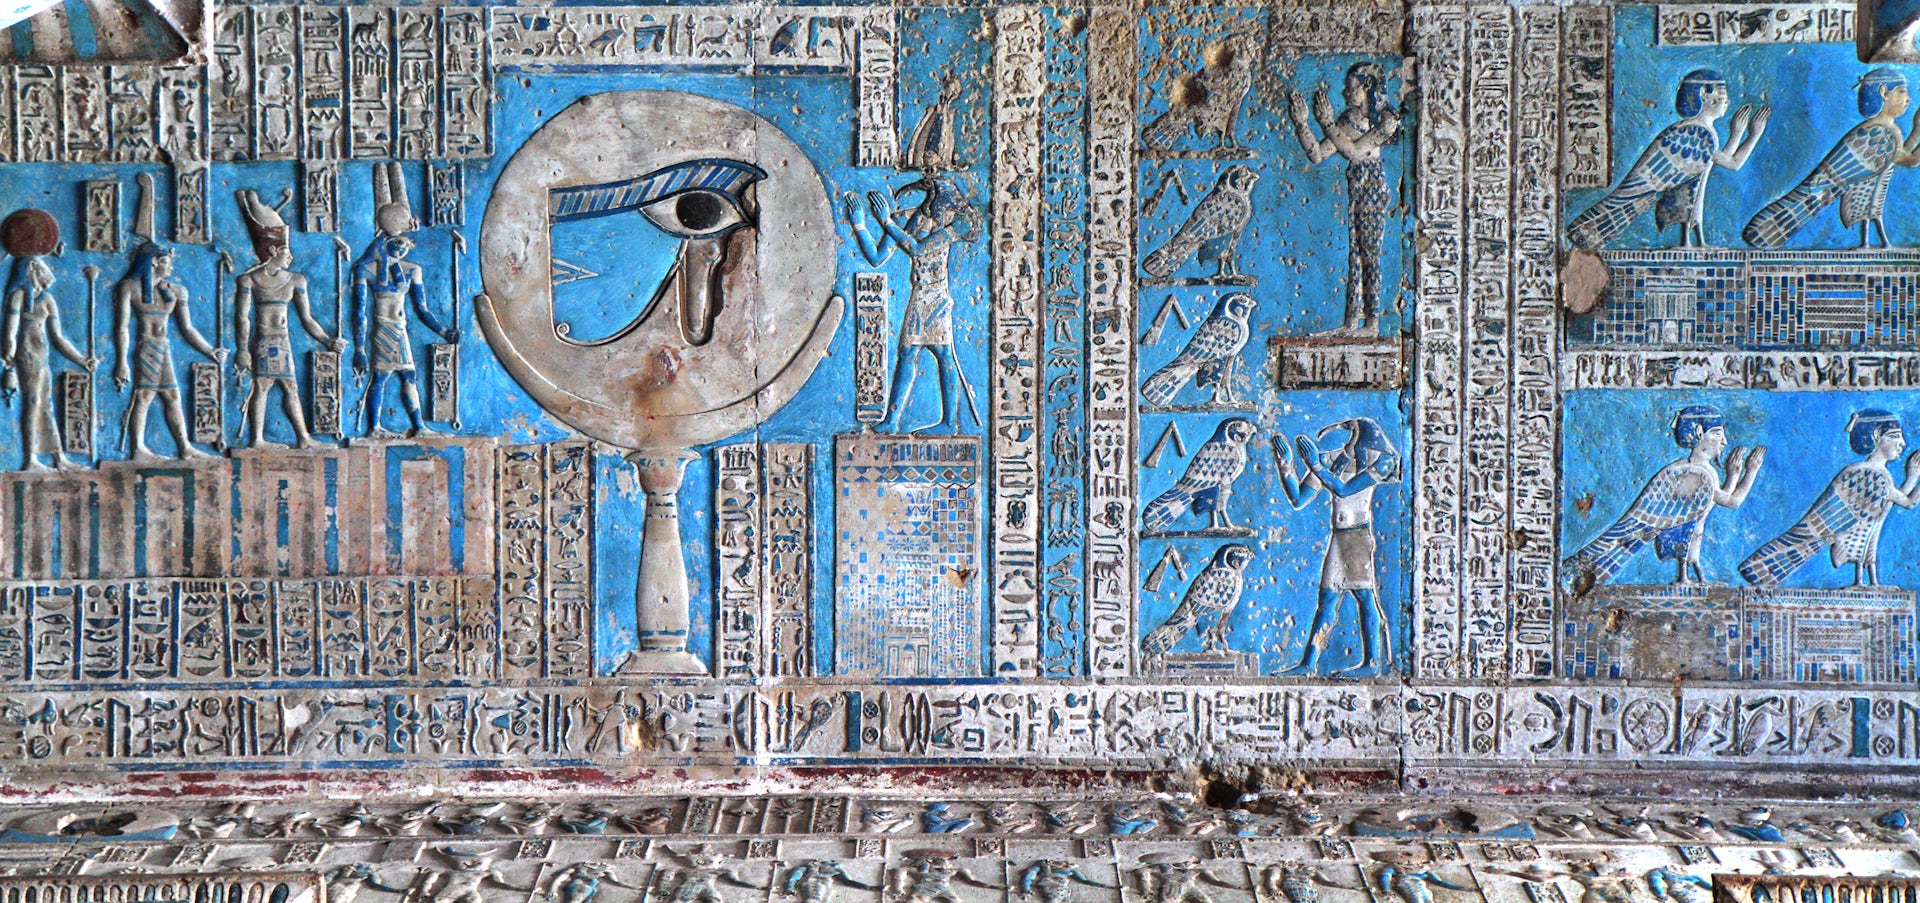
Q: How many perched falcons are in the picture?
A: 5